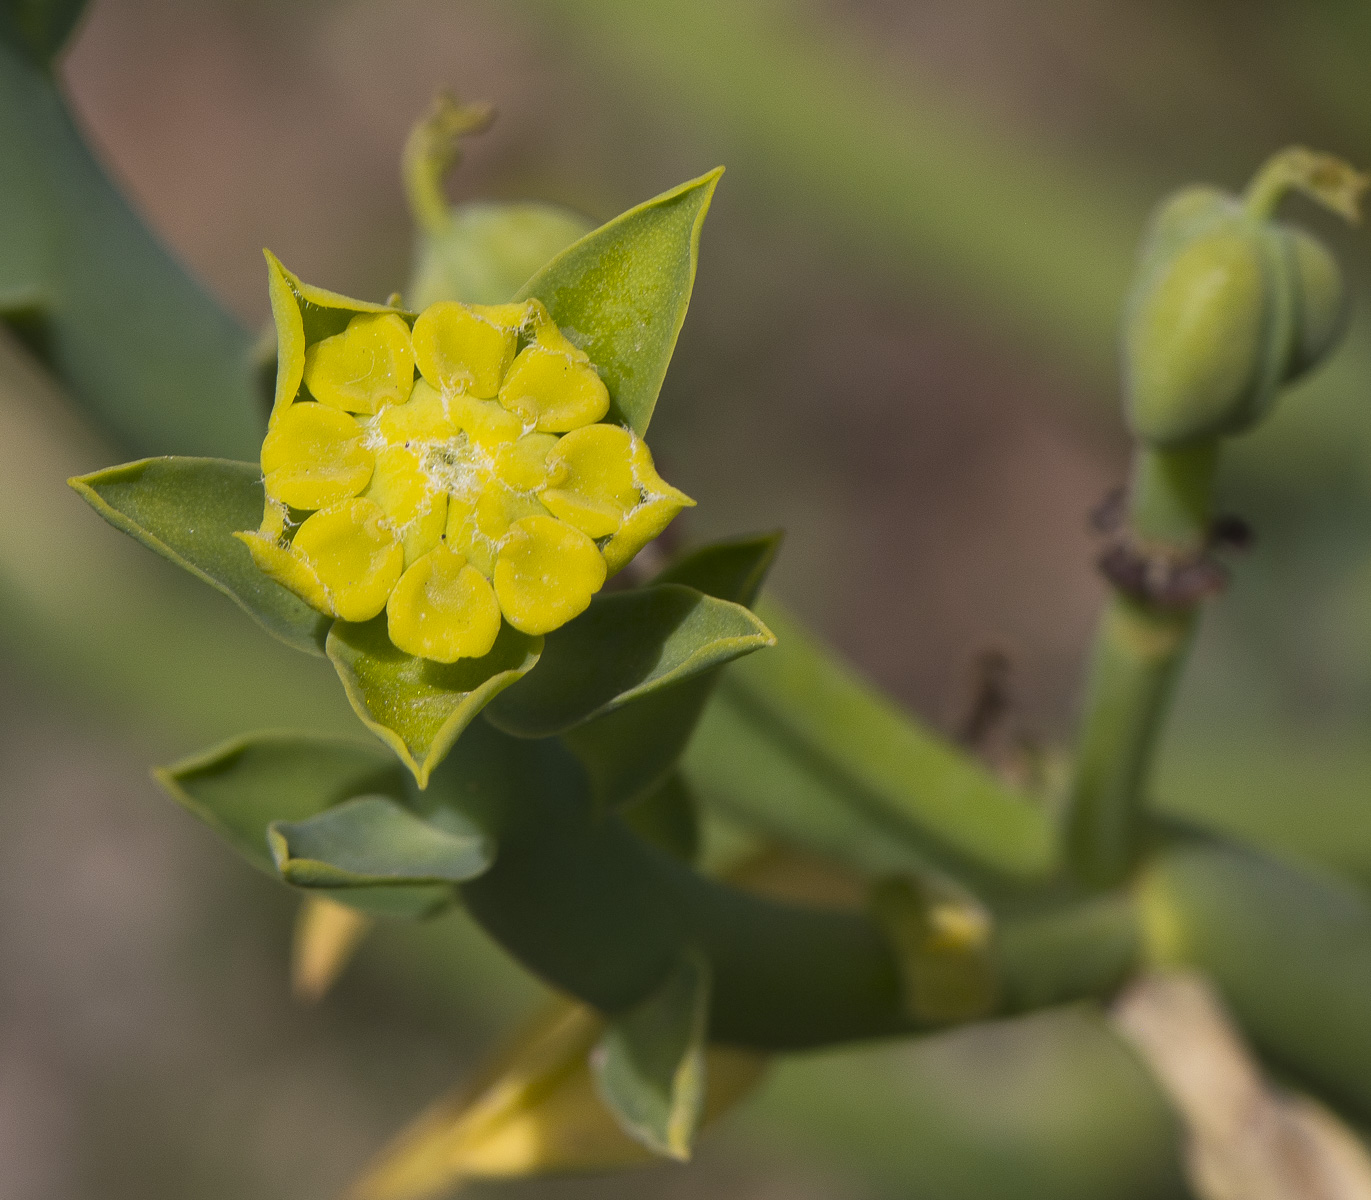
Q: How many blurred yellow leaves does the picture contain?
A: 2